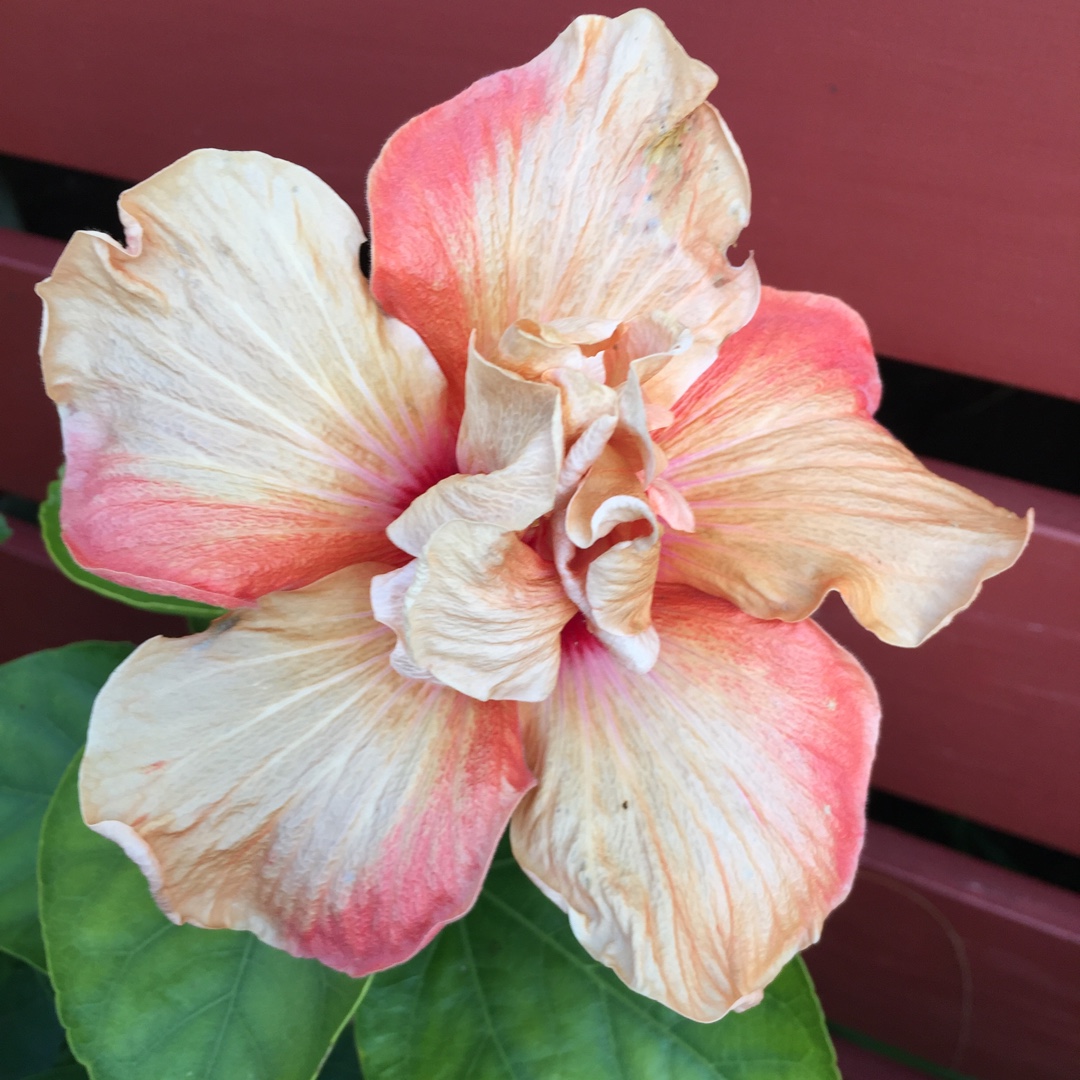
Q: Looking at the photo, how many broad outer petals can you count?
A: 5